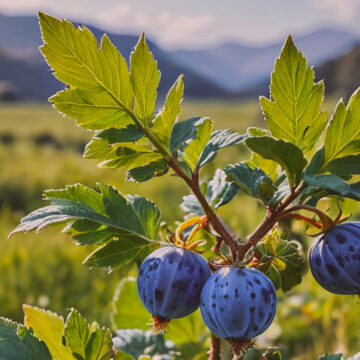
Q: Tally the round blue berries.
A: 3